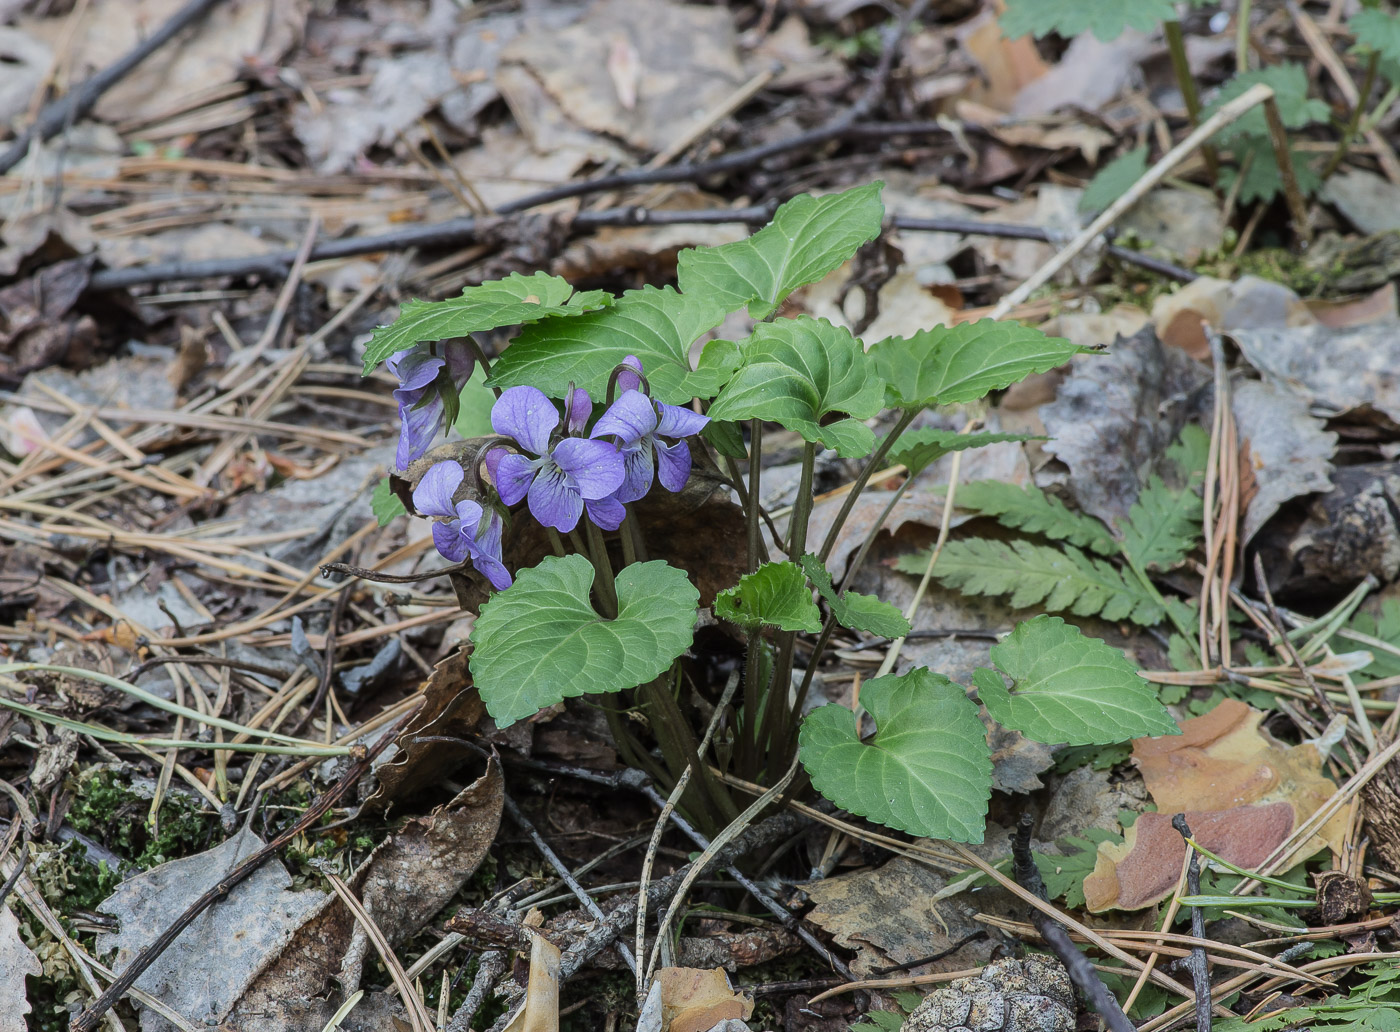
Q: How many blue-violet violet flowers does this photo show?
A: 4